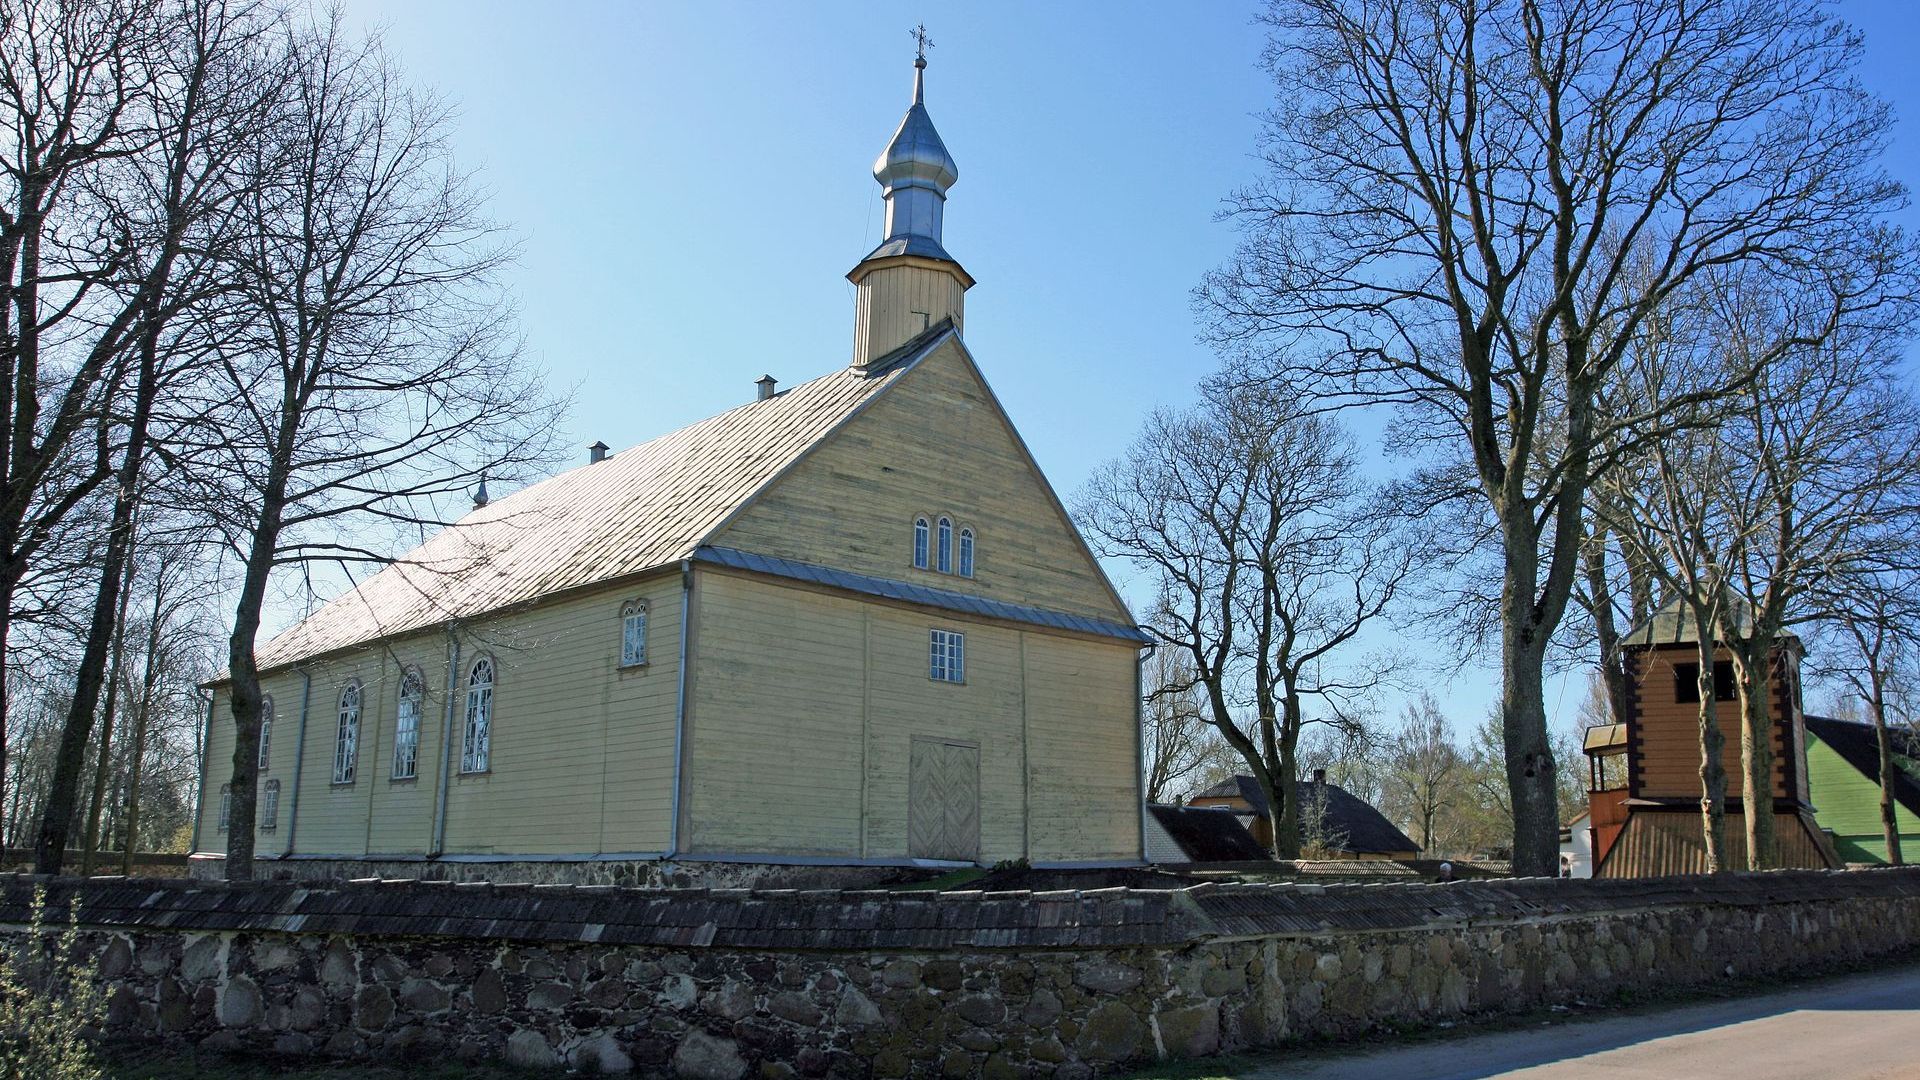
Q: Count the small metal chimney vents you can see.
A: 2